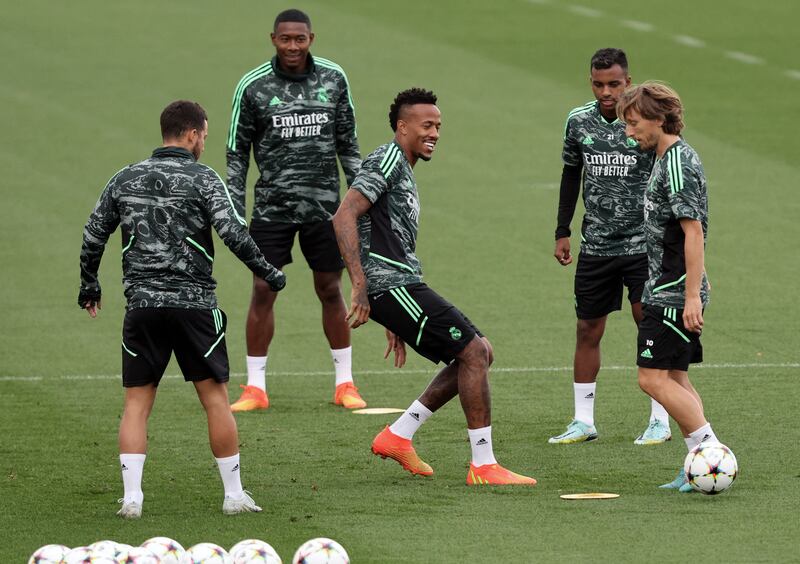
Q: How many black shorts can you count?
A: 5